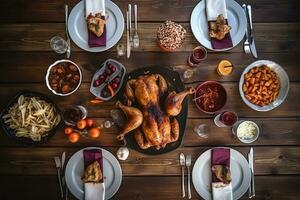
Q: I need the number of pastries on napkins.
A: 4